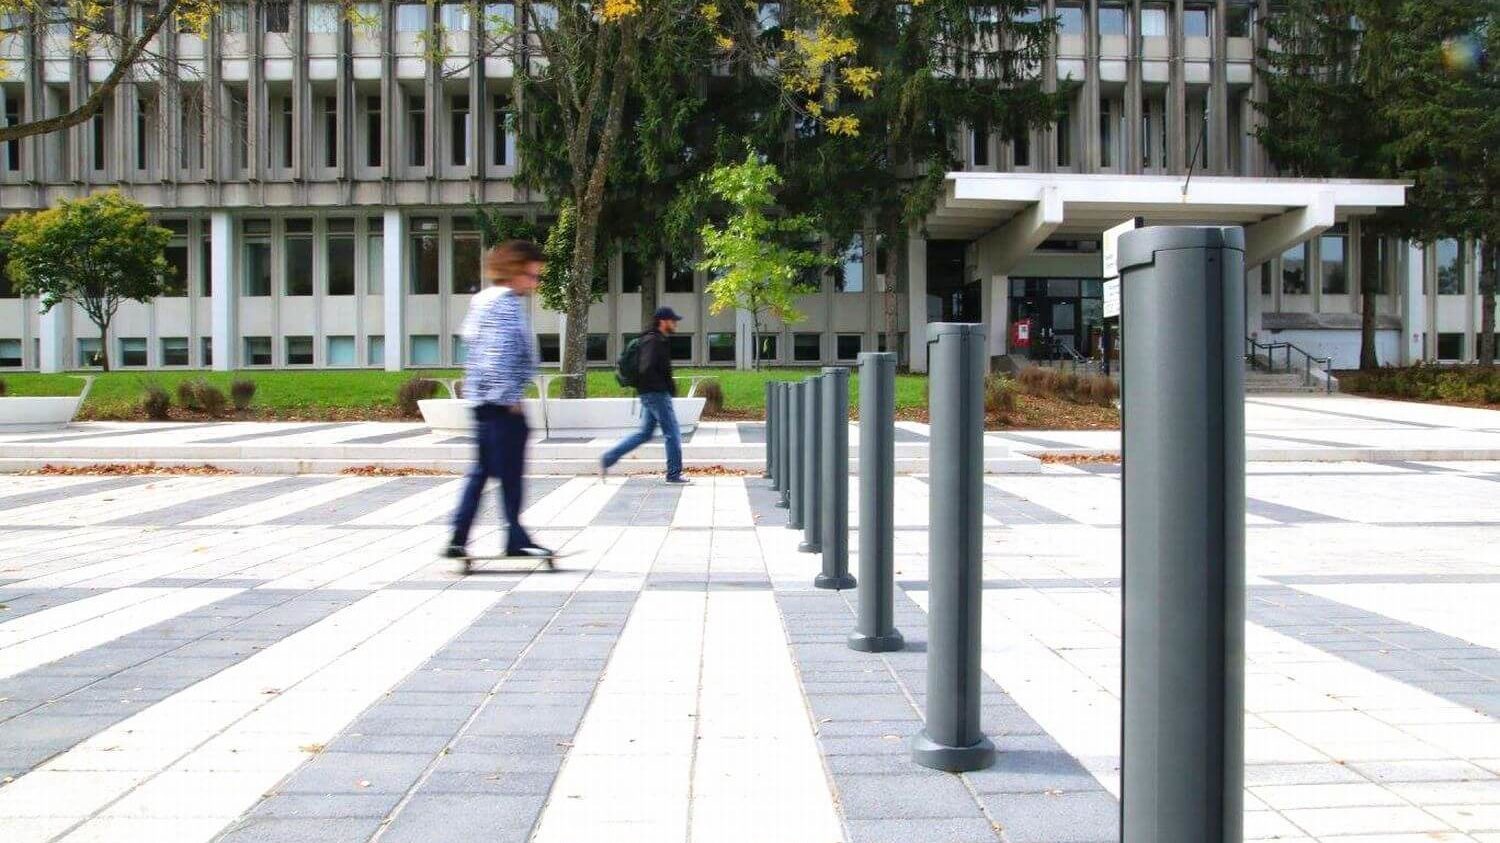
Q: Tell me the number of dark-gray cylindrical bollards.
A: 9